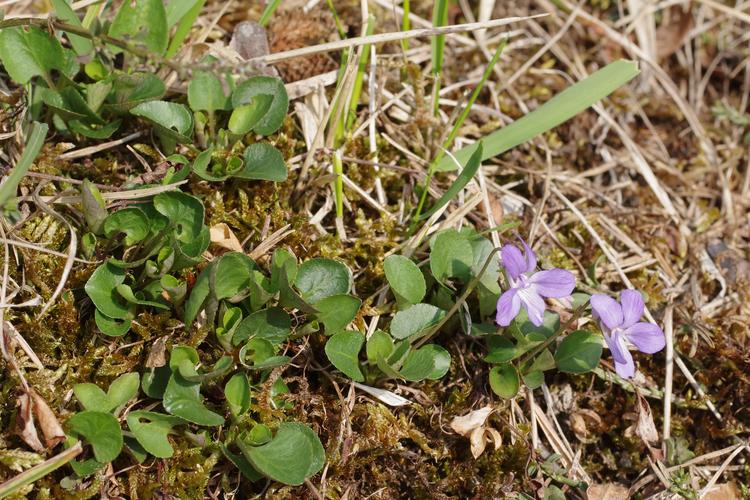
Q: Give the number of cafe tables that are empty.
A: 0